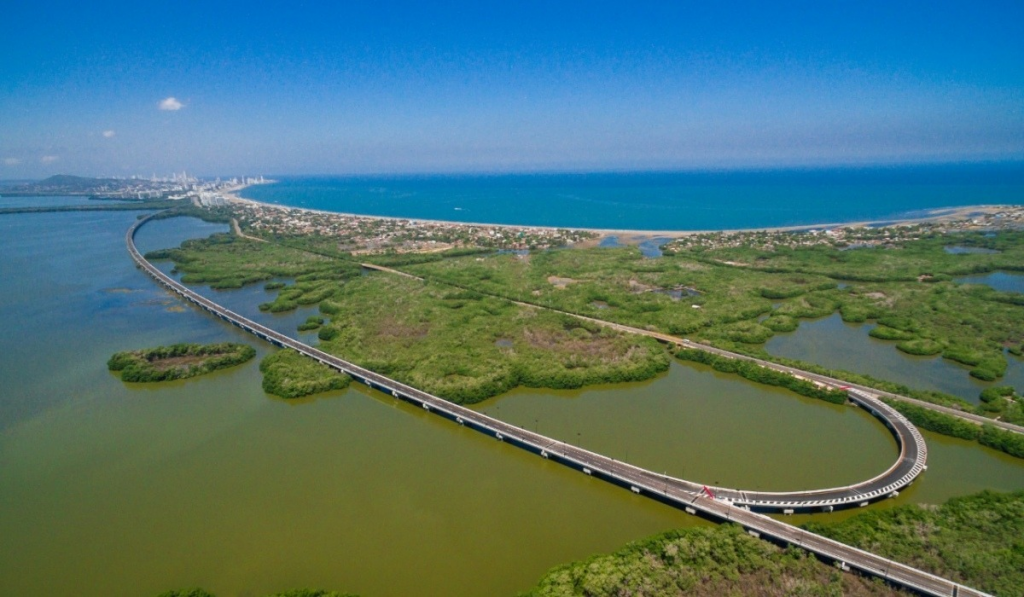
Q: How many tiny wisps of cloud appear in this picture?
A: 4